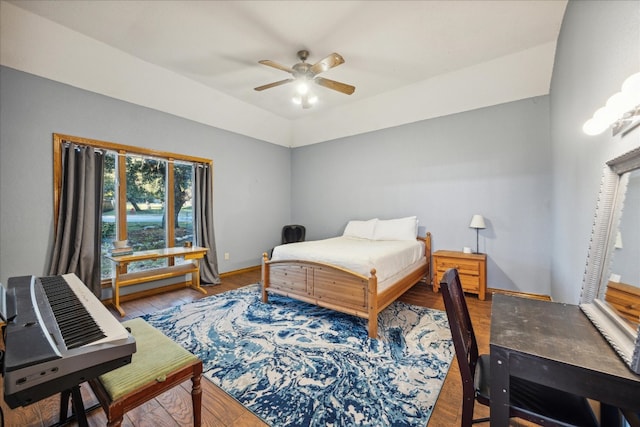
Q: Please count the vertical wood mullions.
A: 2